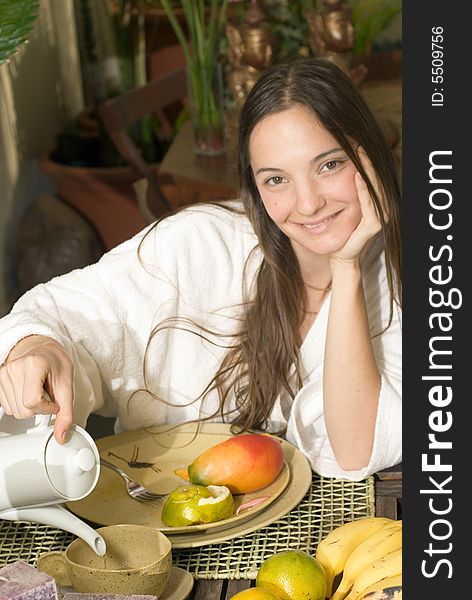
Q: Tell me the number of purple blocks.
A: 2